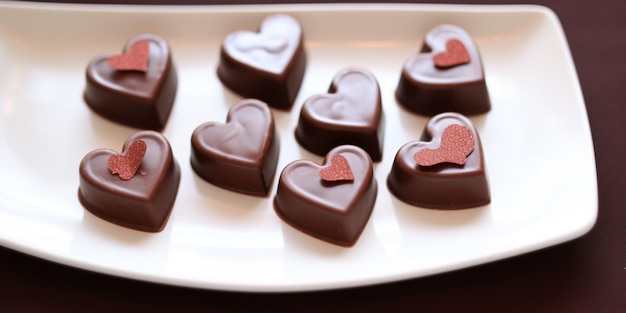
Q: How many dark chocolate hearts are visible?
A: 8